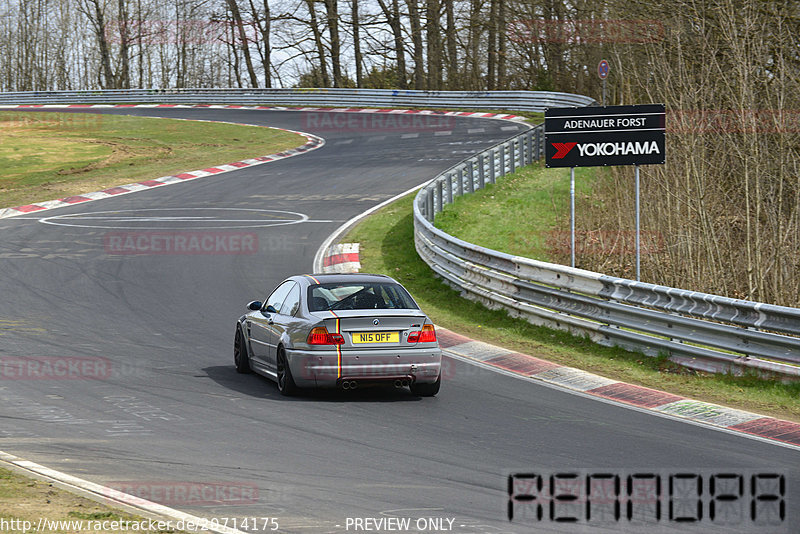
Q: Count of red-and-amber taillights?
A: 2